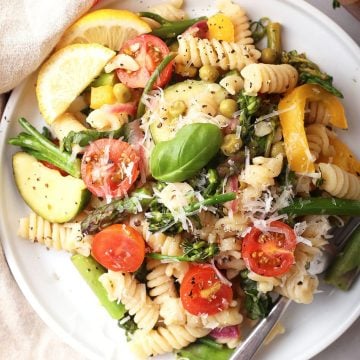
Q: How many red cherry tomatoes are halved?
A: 5